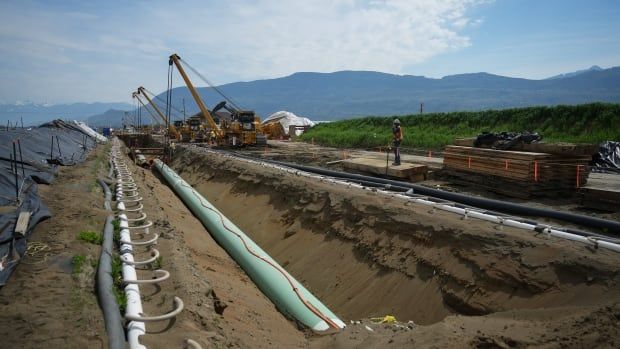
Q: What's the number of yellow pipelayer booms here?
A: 3